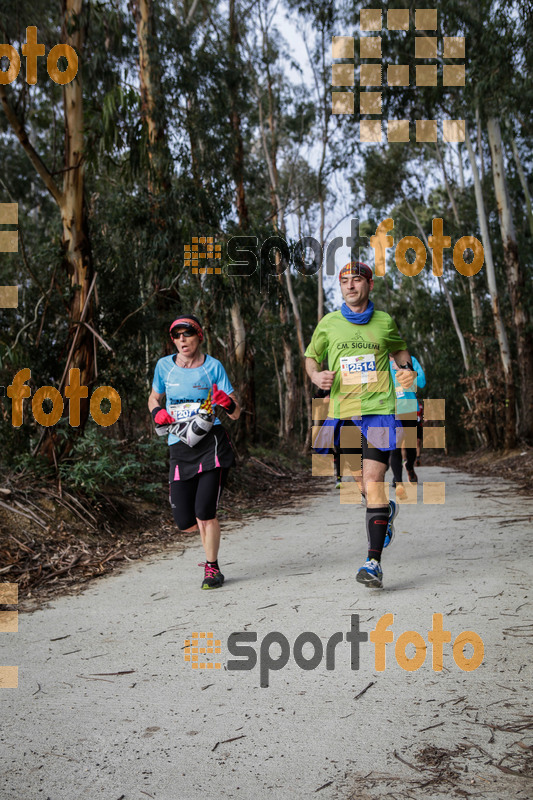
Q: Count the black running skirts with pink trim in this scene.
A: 1